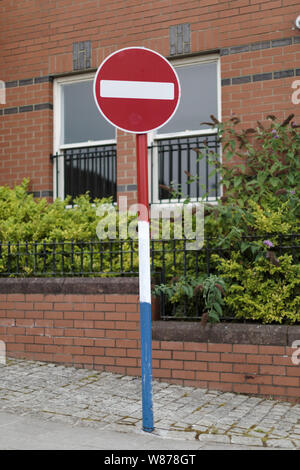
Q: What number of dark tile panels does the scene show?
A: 2